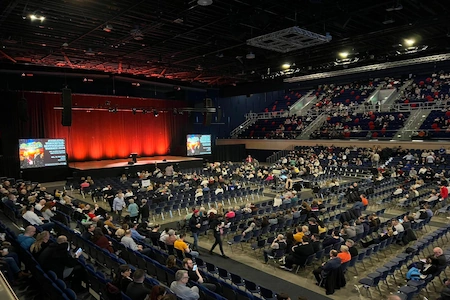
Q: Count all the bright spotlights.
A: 5